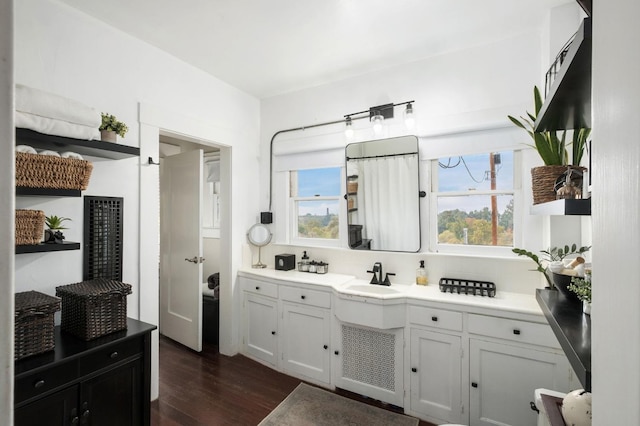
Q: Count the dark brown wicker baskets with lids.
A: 2